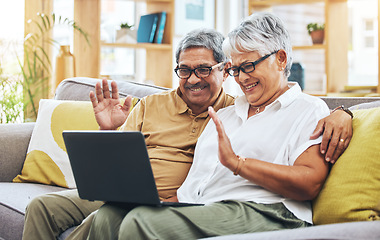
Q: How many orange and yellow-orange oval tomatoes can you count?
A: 0